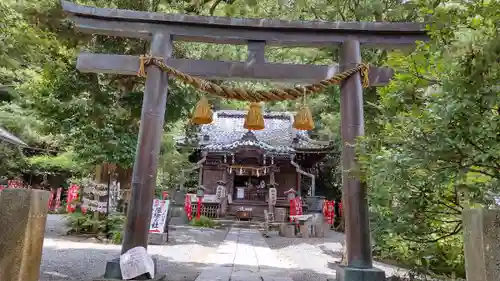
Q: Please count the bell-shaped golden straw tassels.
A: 3